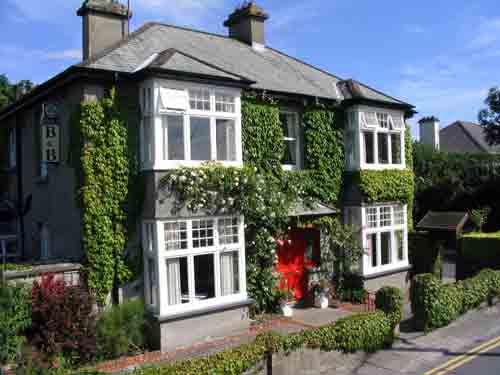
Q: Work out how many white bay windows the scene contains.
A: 4